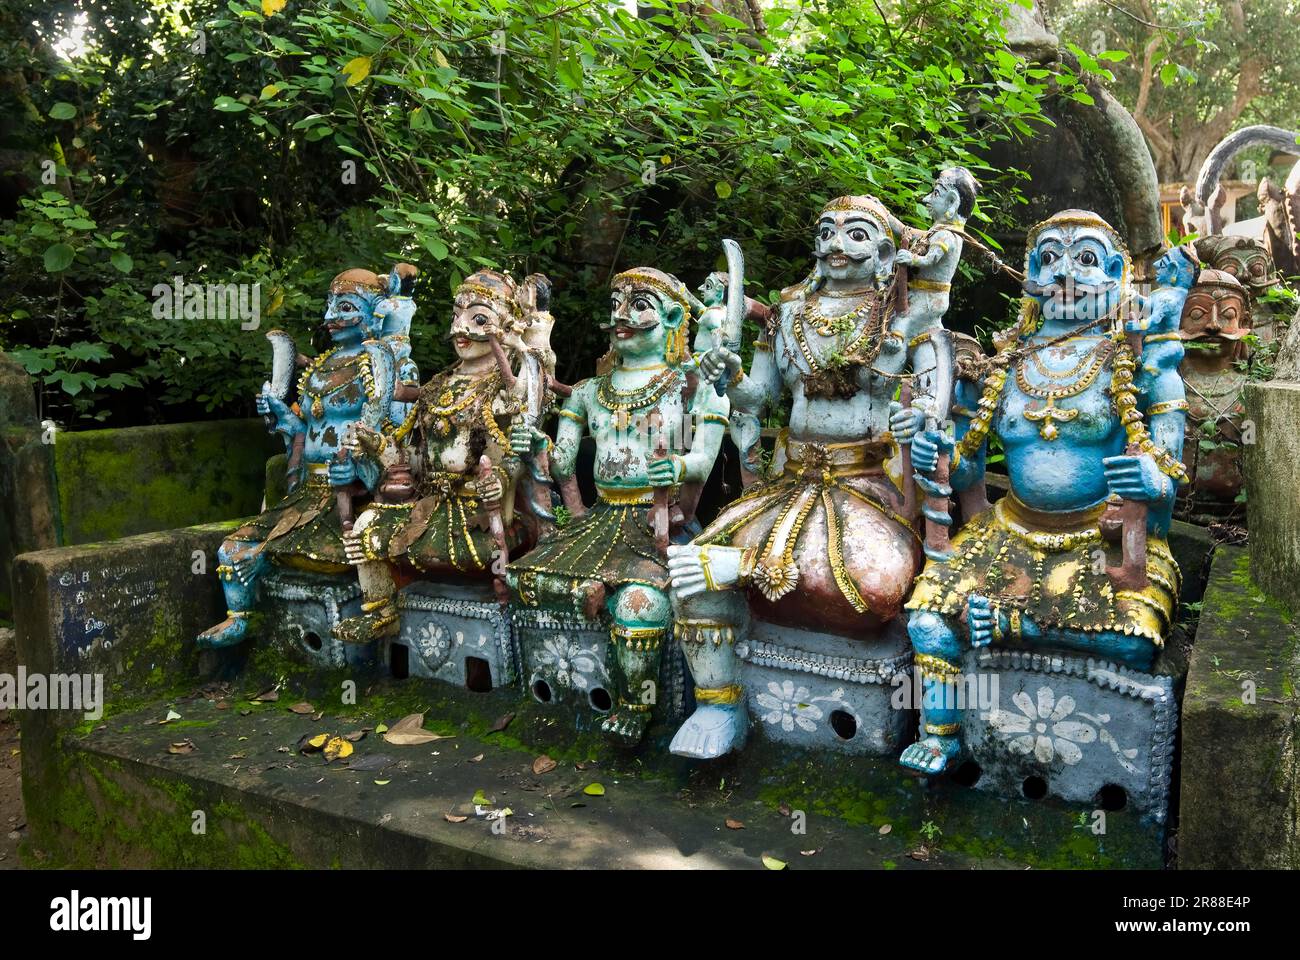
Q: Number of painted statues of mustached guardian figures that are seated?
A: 5